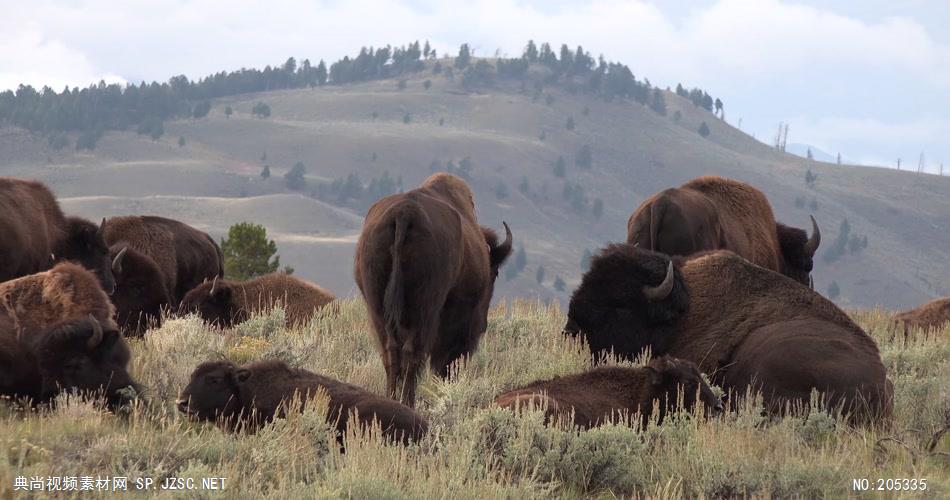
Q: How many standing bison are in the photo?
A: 4